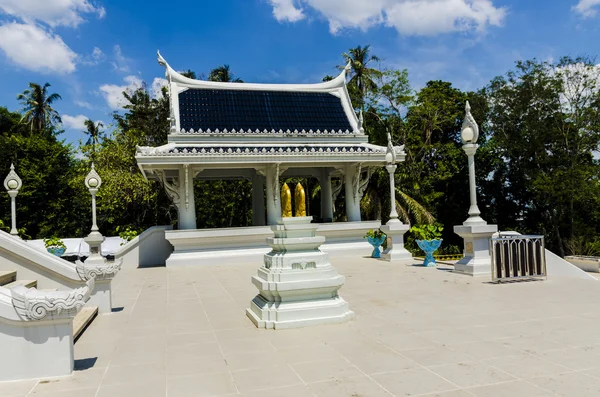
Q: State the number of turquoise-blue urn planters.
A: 3